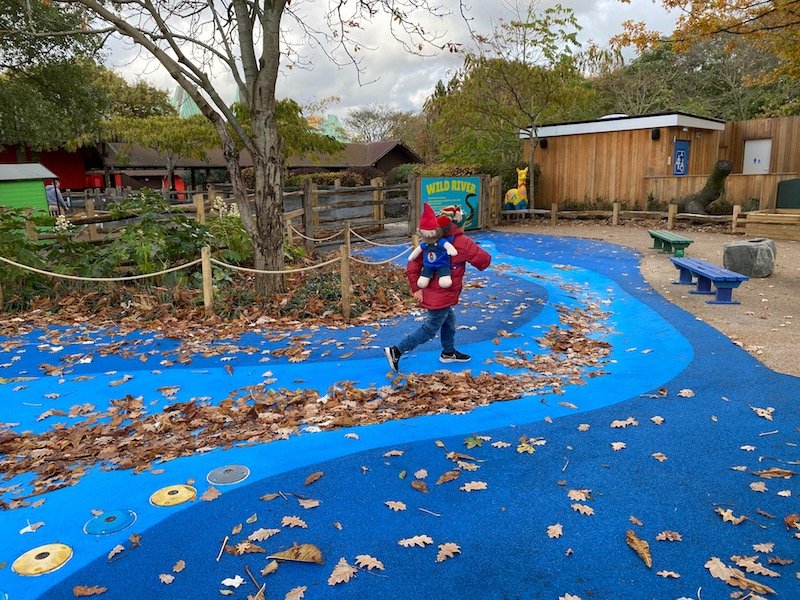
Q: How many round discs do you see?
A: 4